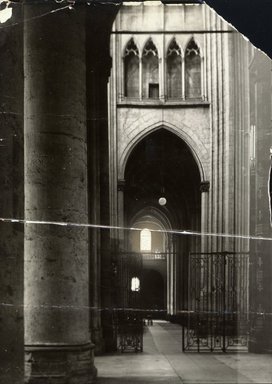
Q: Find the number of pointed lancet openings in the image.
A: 4